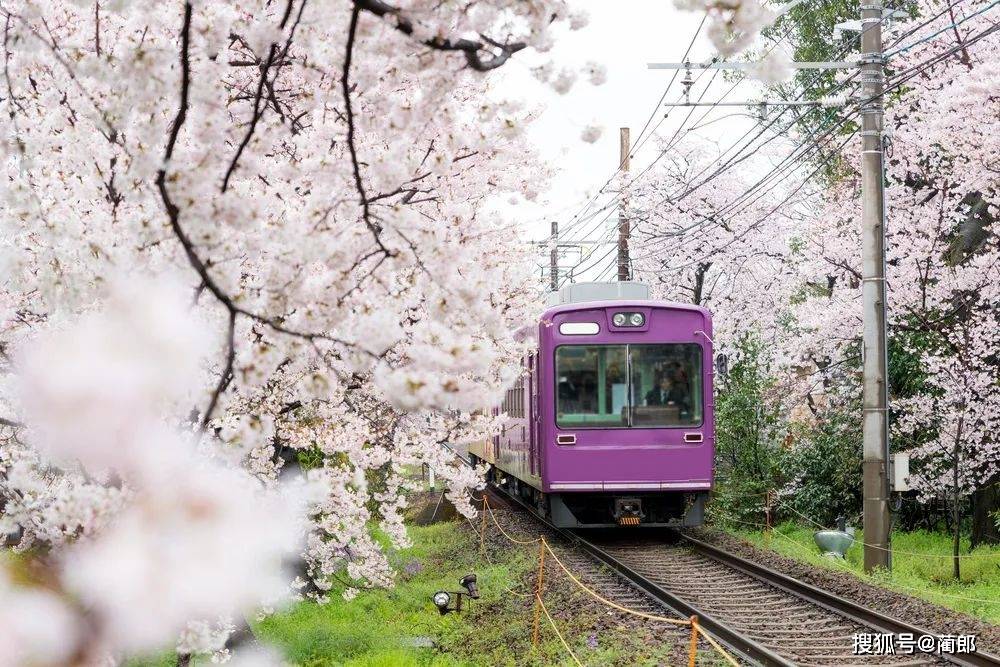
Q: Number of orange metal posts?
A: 4